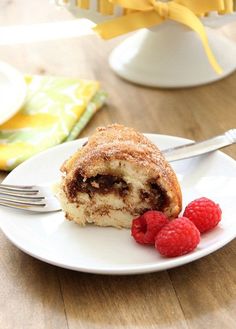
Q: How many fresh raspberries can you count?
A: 3